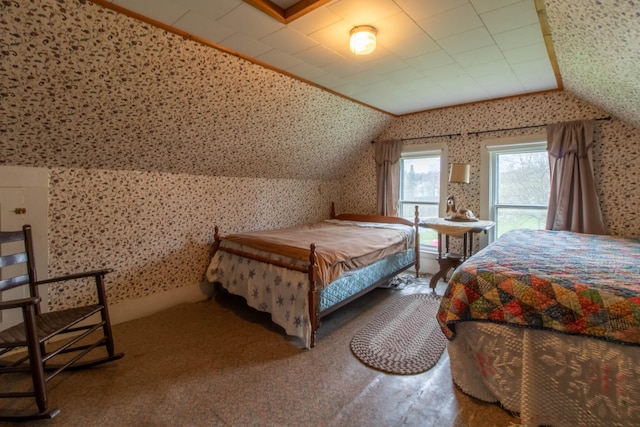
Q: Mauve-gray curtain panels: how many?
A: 2